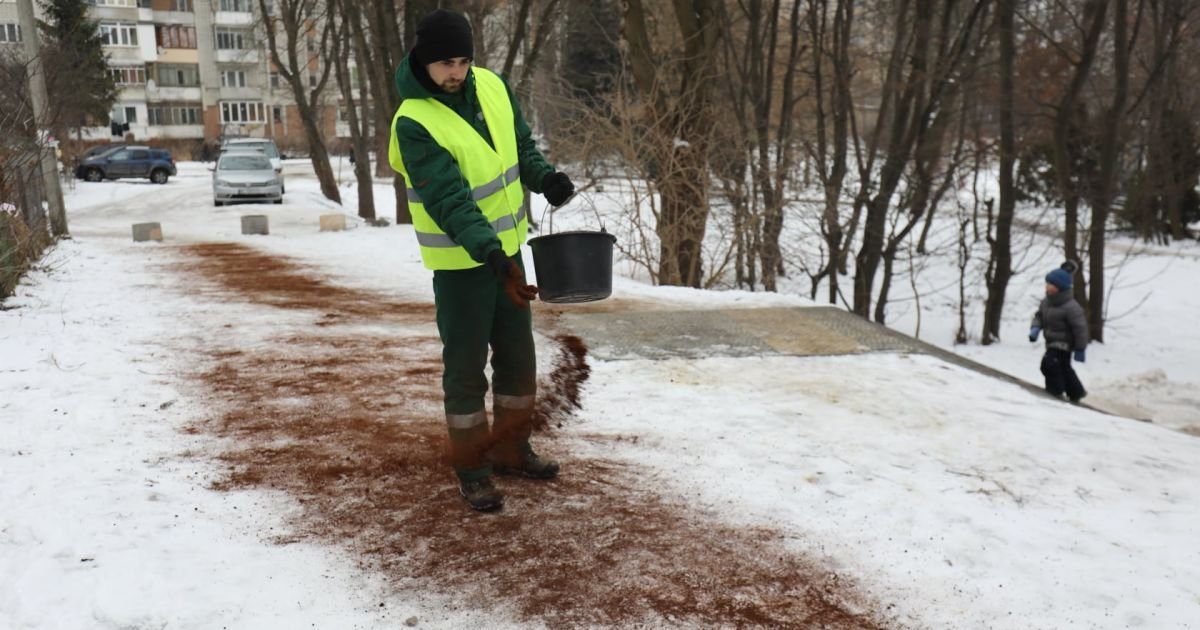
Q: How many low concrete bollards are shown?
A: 3